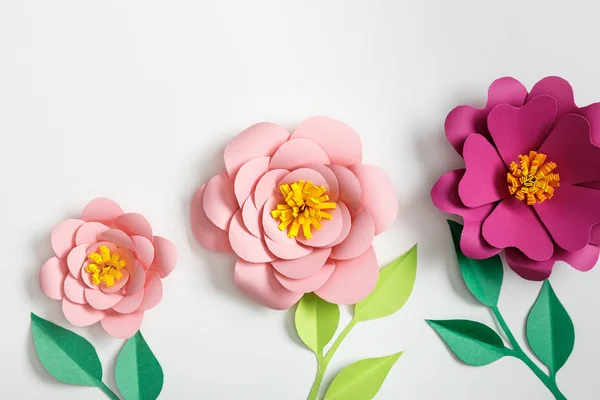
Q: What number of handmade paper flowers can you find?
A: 3